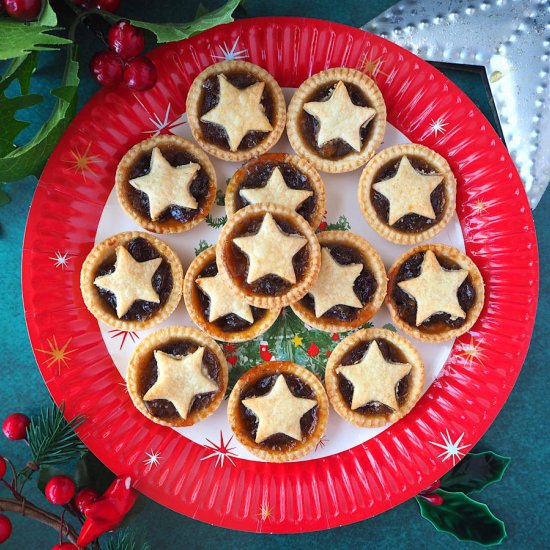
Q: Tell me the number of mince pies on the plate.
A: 13